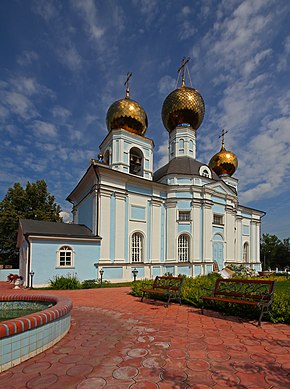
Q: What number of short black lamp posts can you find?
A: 3